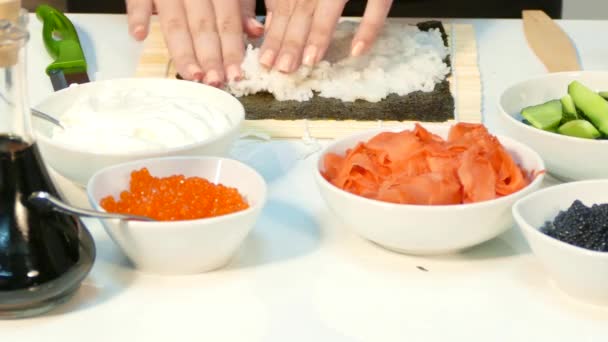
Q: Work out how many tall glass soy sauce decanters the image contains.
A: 1